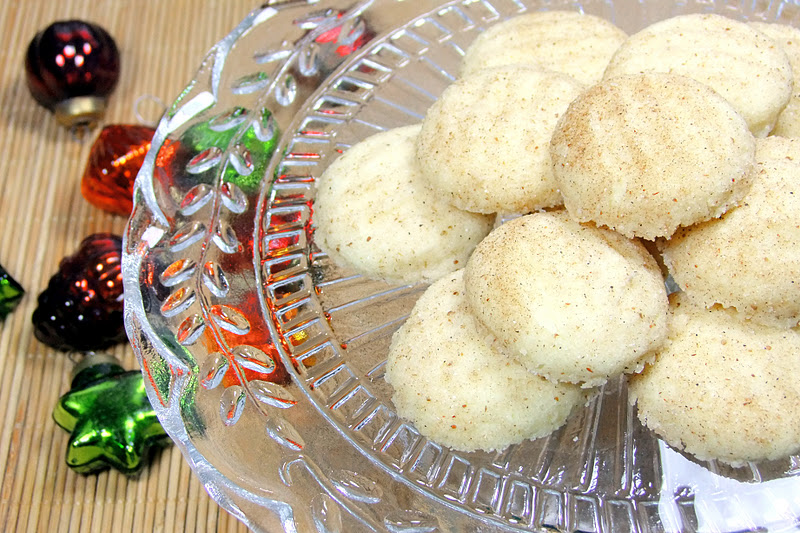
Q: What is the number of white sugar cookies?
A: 10